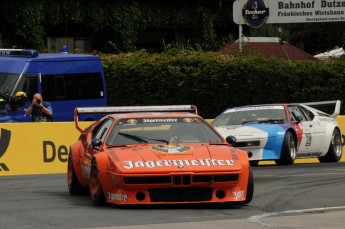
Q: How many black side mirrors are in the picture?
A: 3